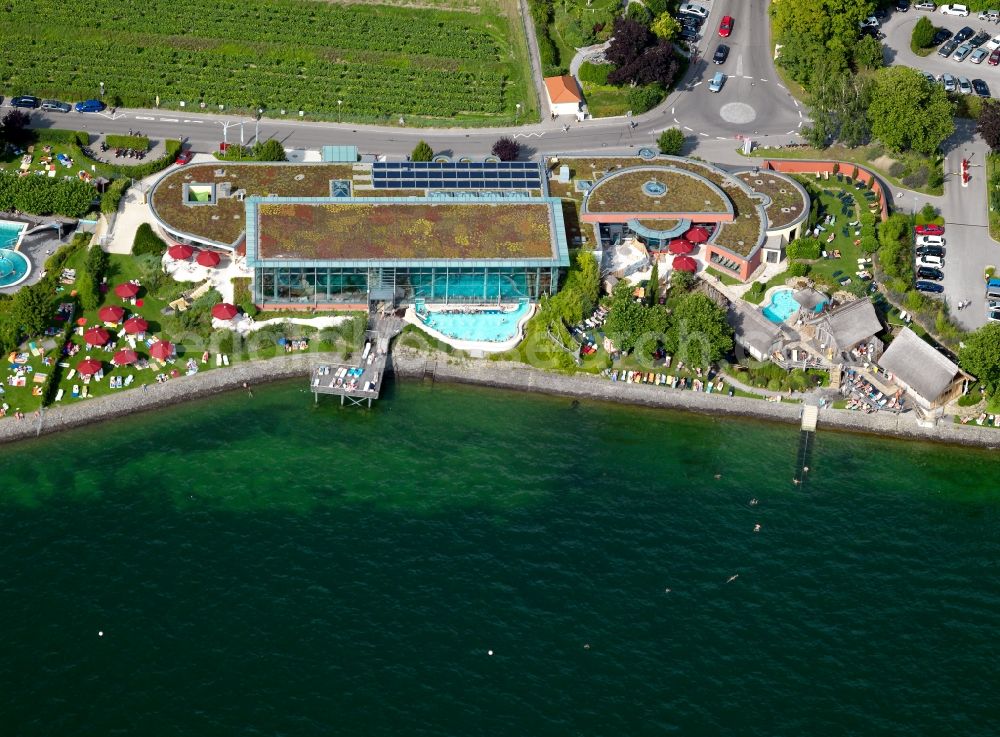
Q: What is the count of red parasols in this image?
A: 13